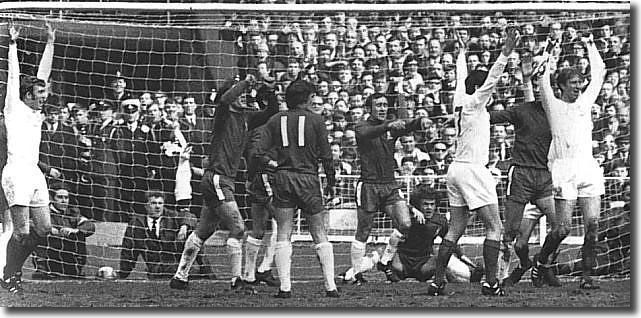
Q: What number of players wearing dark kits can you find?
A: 6